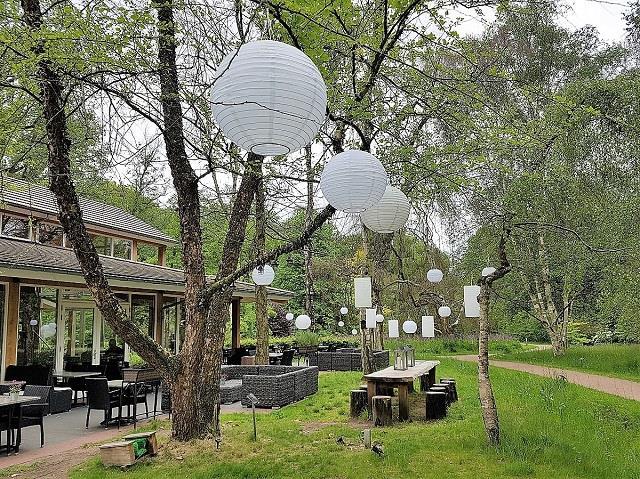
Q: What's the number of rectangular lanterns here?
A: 5